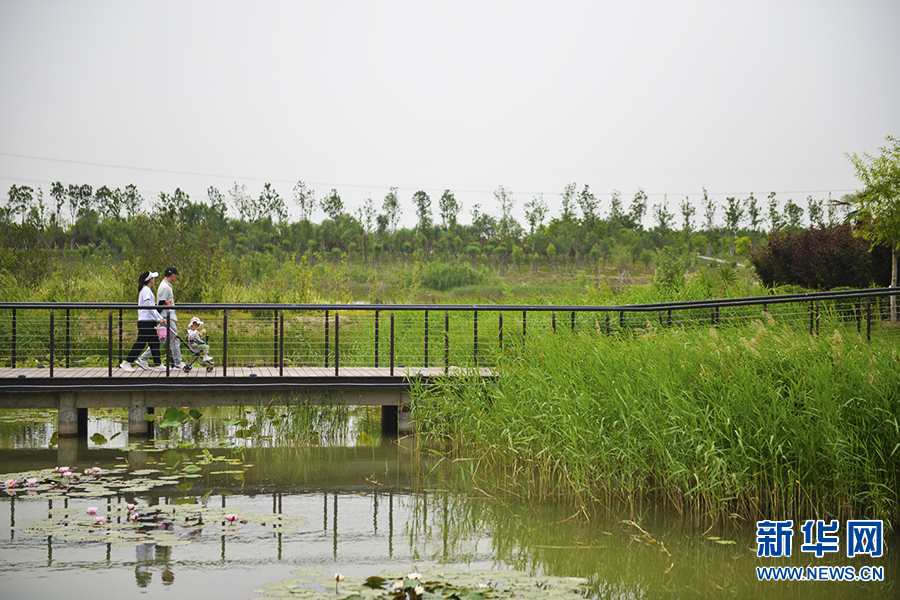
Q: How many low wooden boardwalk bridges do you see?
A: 1